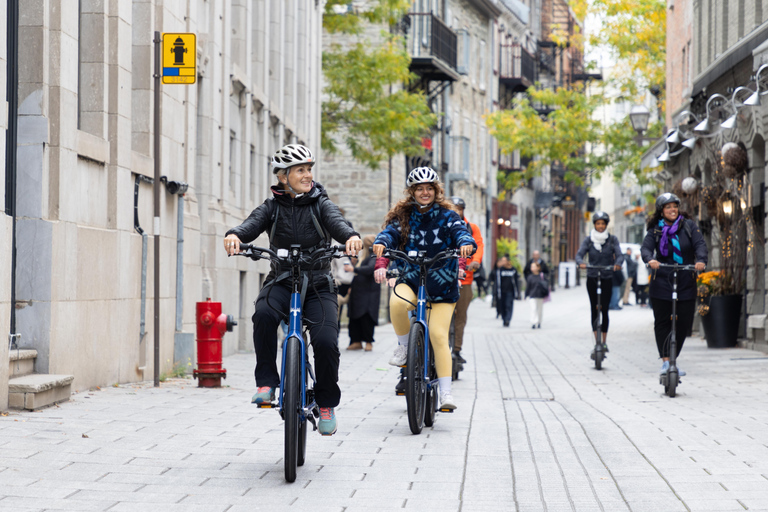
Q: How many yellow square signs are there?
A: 1